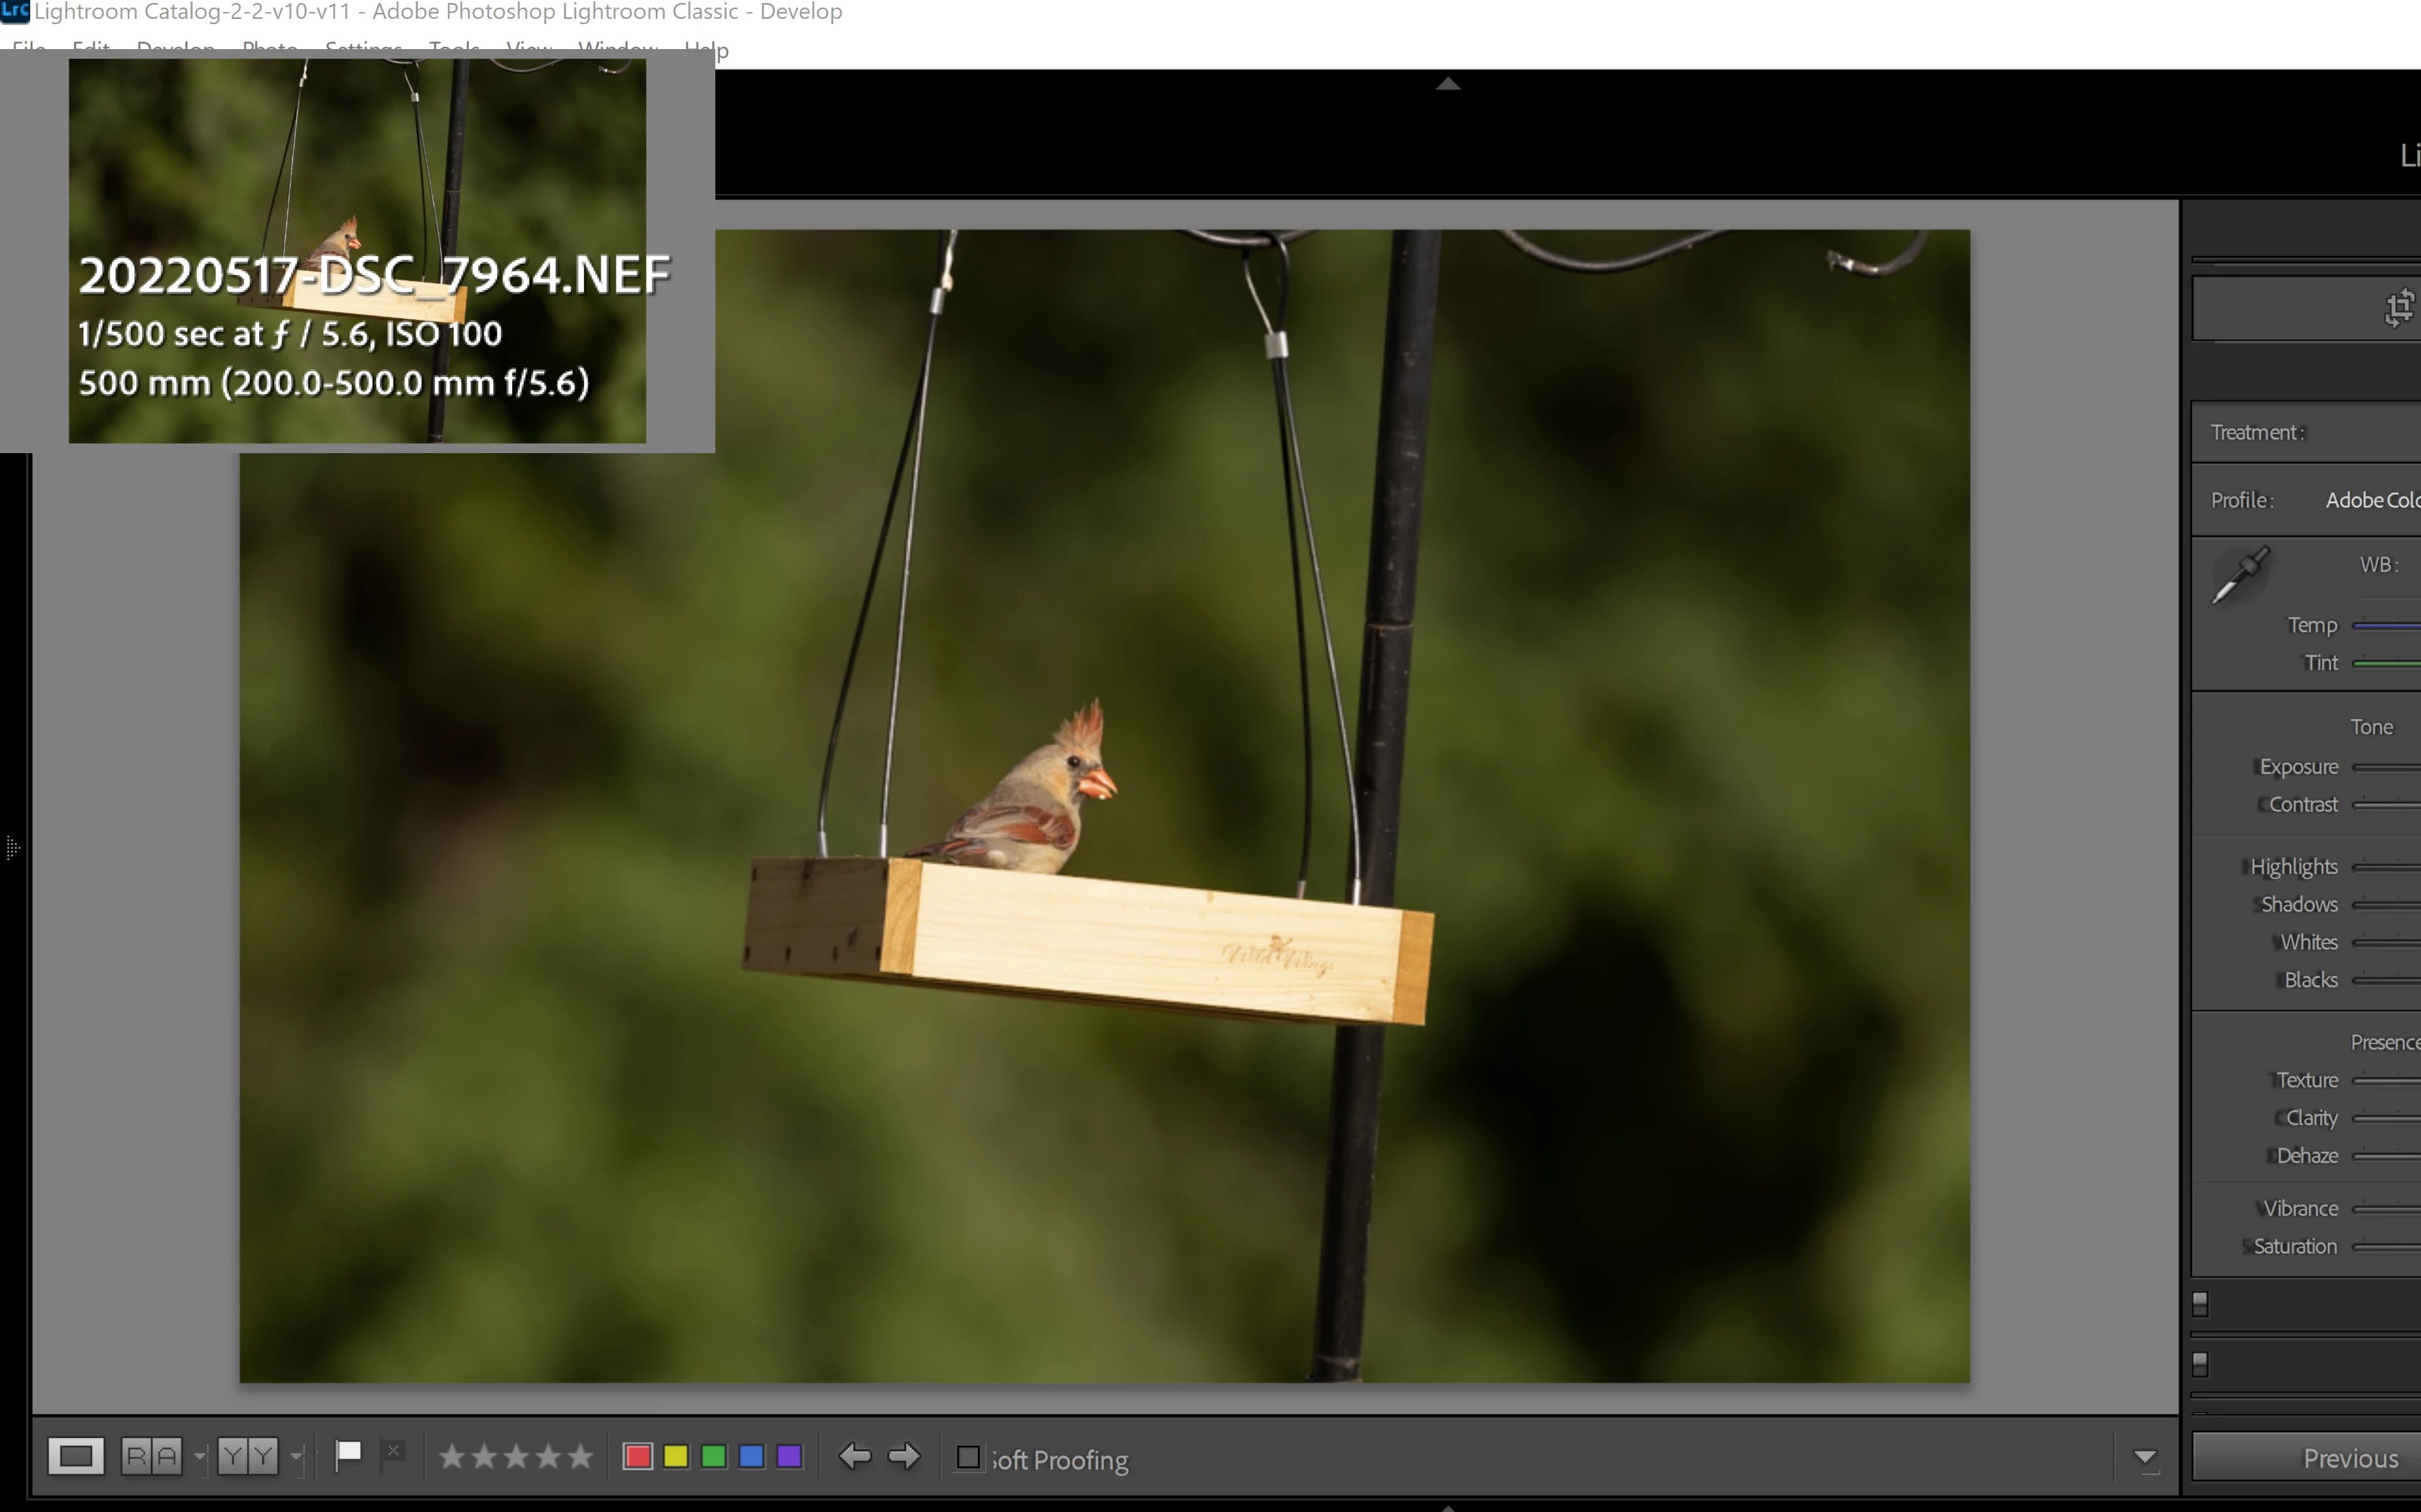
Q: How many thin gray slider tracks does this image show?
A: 11